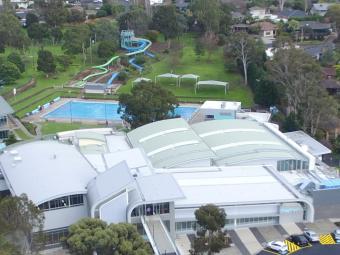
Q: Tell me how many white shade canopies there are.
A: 4